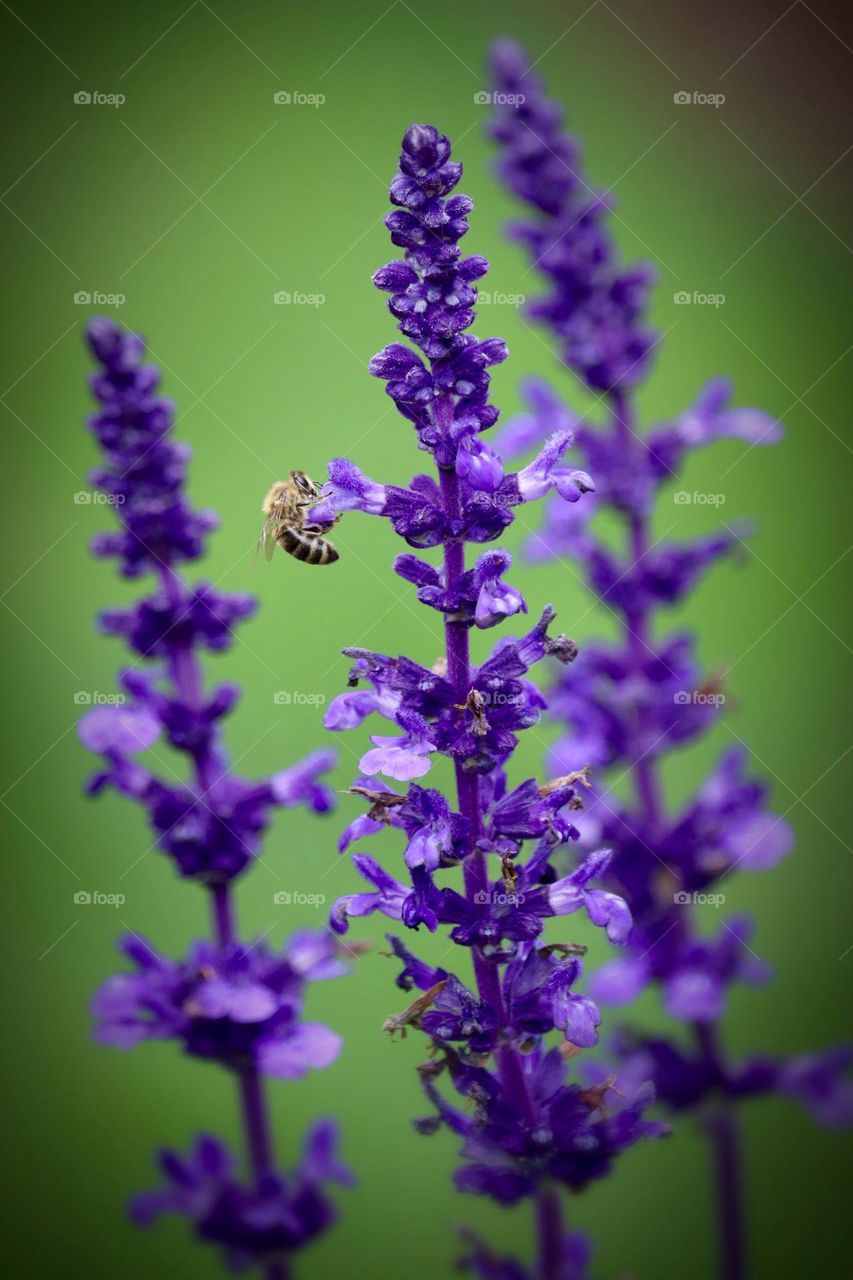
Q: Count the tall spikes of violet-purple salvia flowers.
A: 3